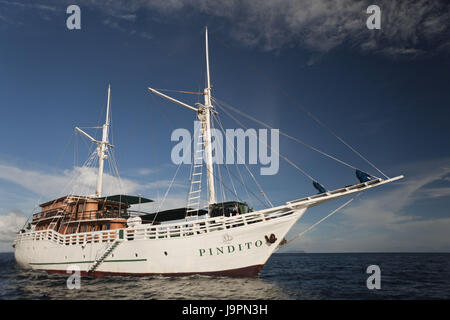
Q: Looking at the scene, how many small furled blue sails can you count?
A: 2